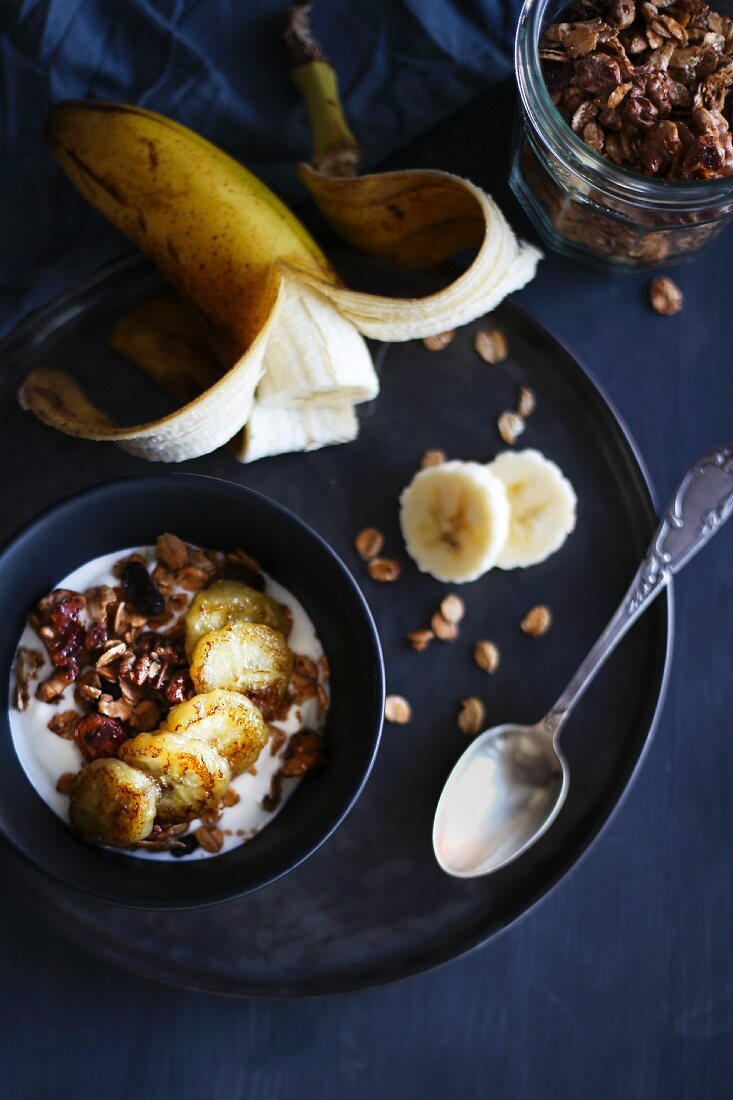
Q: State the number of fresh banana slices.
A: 2